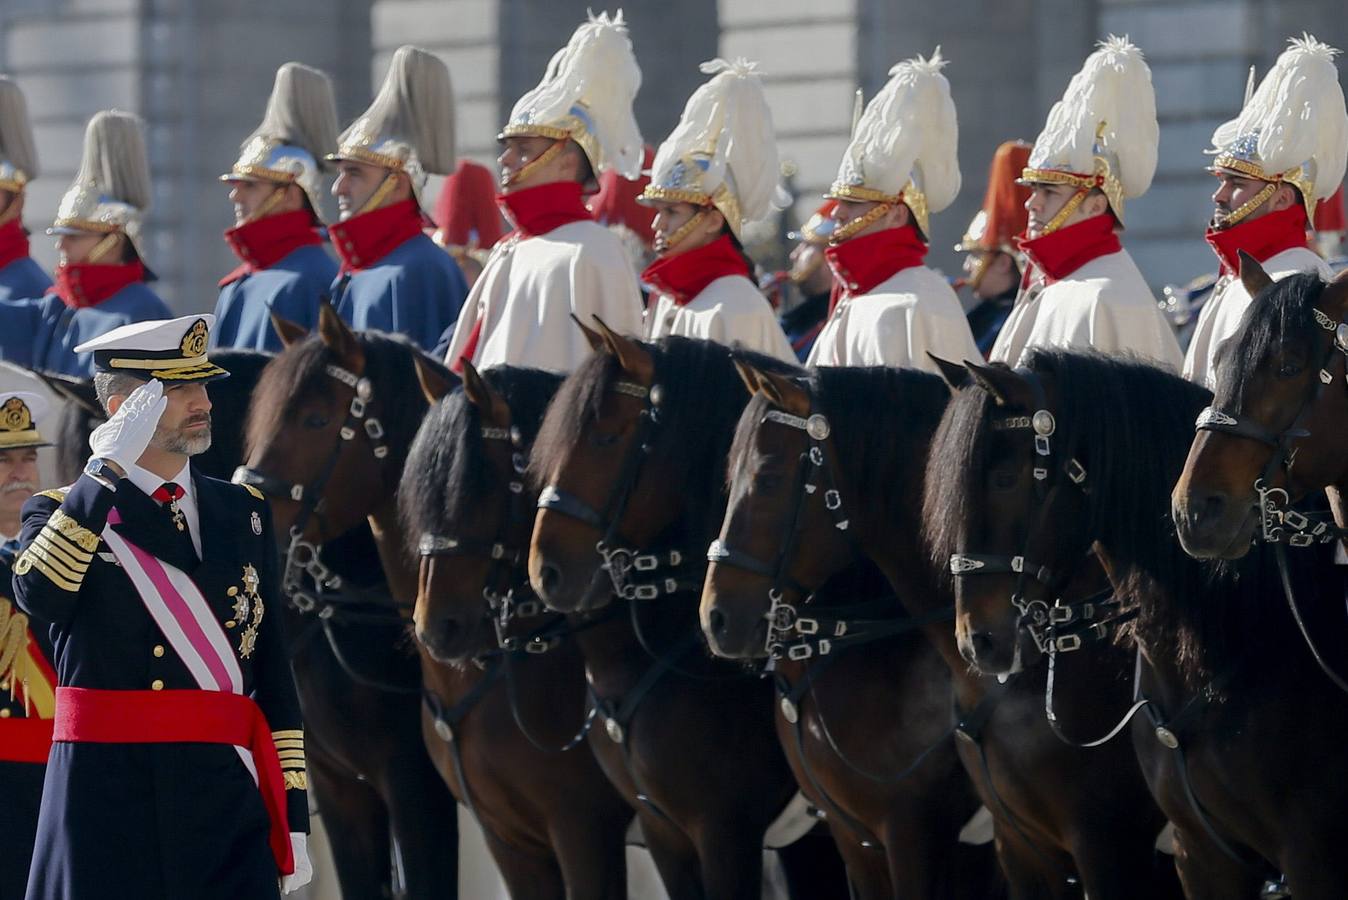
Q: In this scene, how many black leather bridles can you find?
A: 6